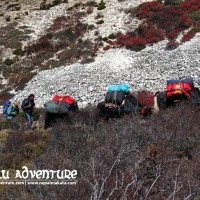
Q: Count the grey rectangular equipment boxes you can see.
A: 0